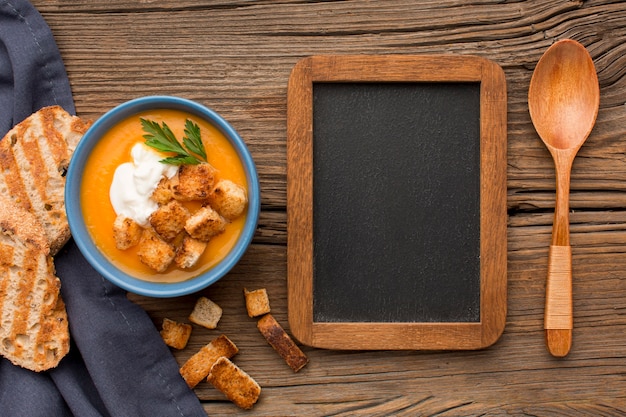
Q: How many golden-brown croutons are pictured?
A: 14